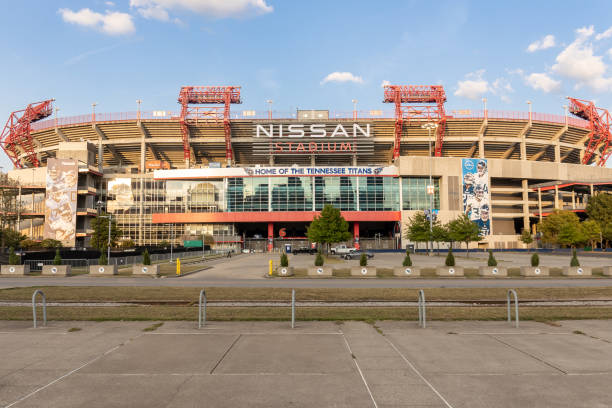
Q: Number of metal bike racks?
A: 5